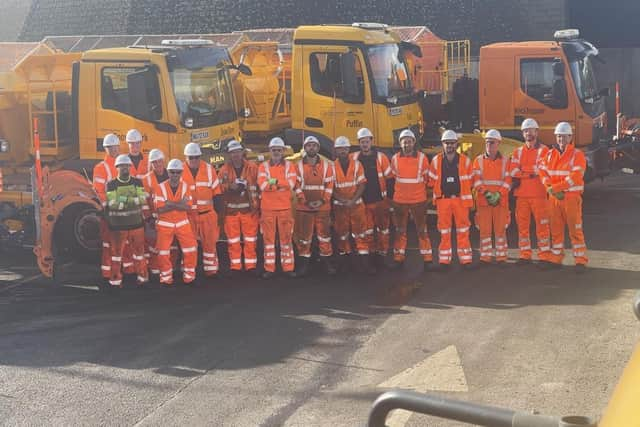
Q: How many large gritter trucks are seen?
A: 3